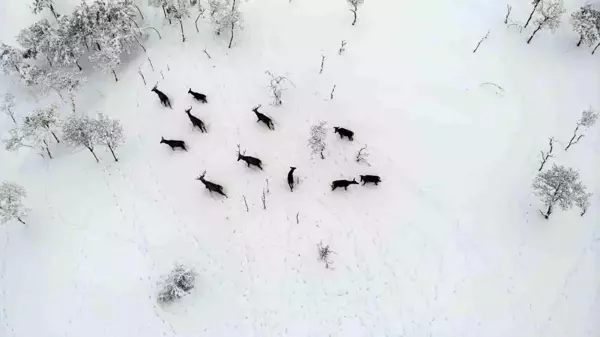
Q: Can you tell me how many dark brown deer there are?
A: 11